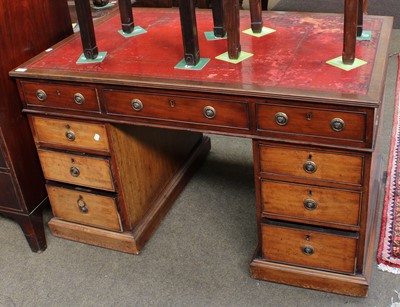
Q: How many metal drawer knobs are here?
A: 12